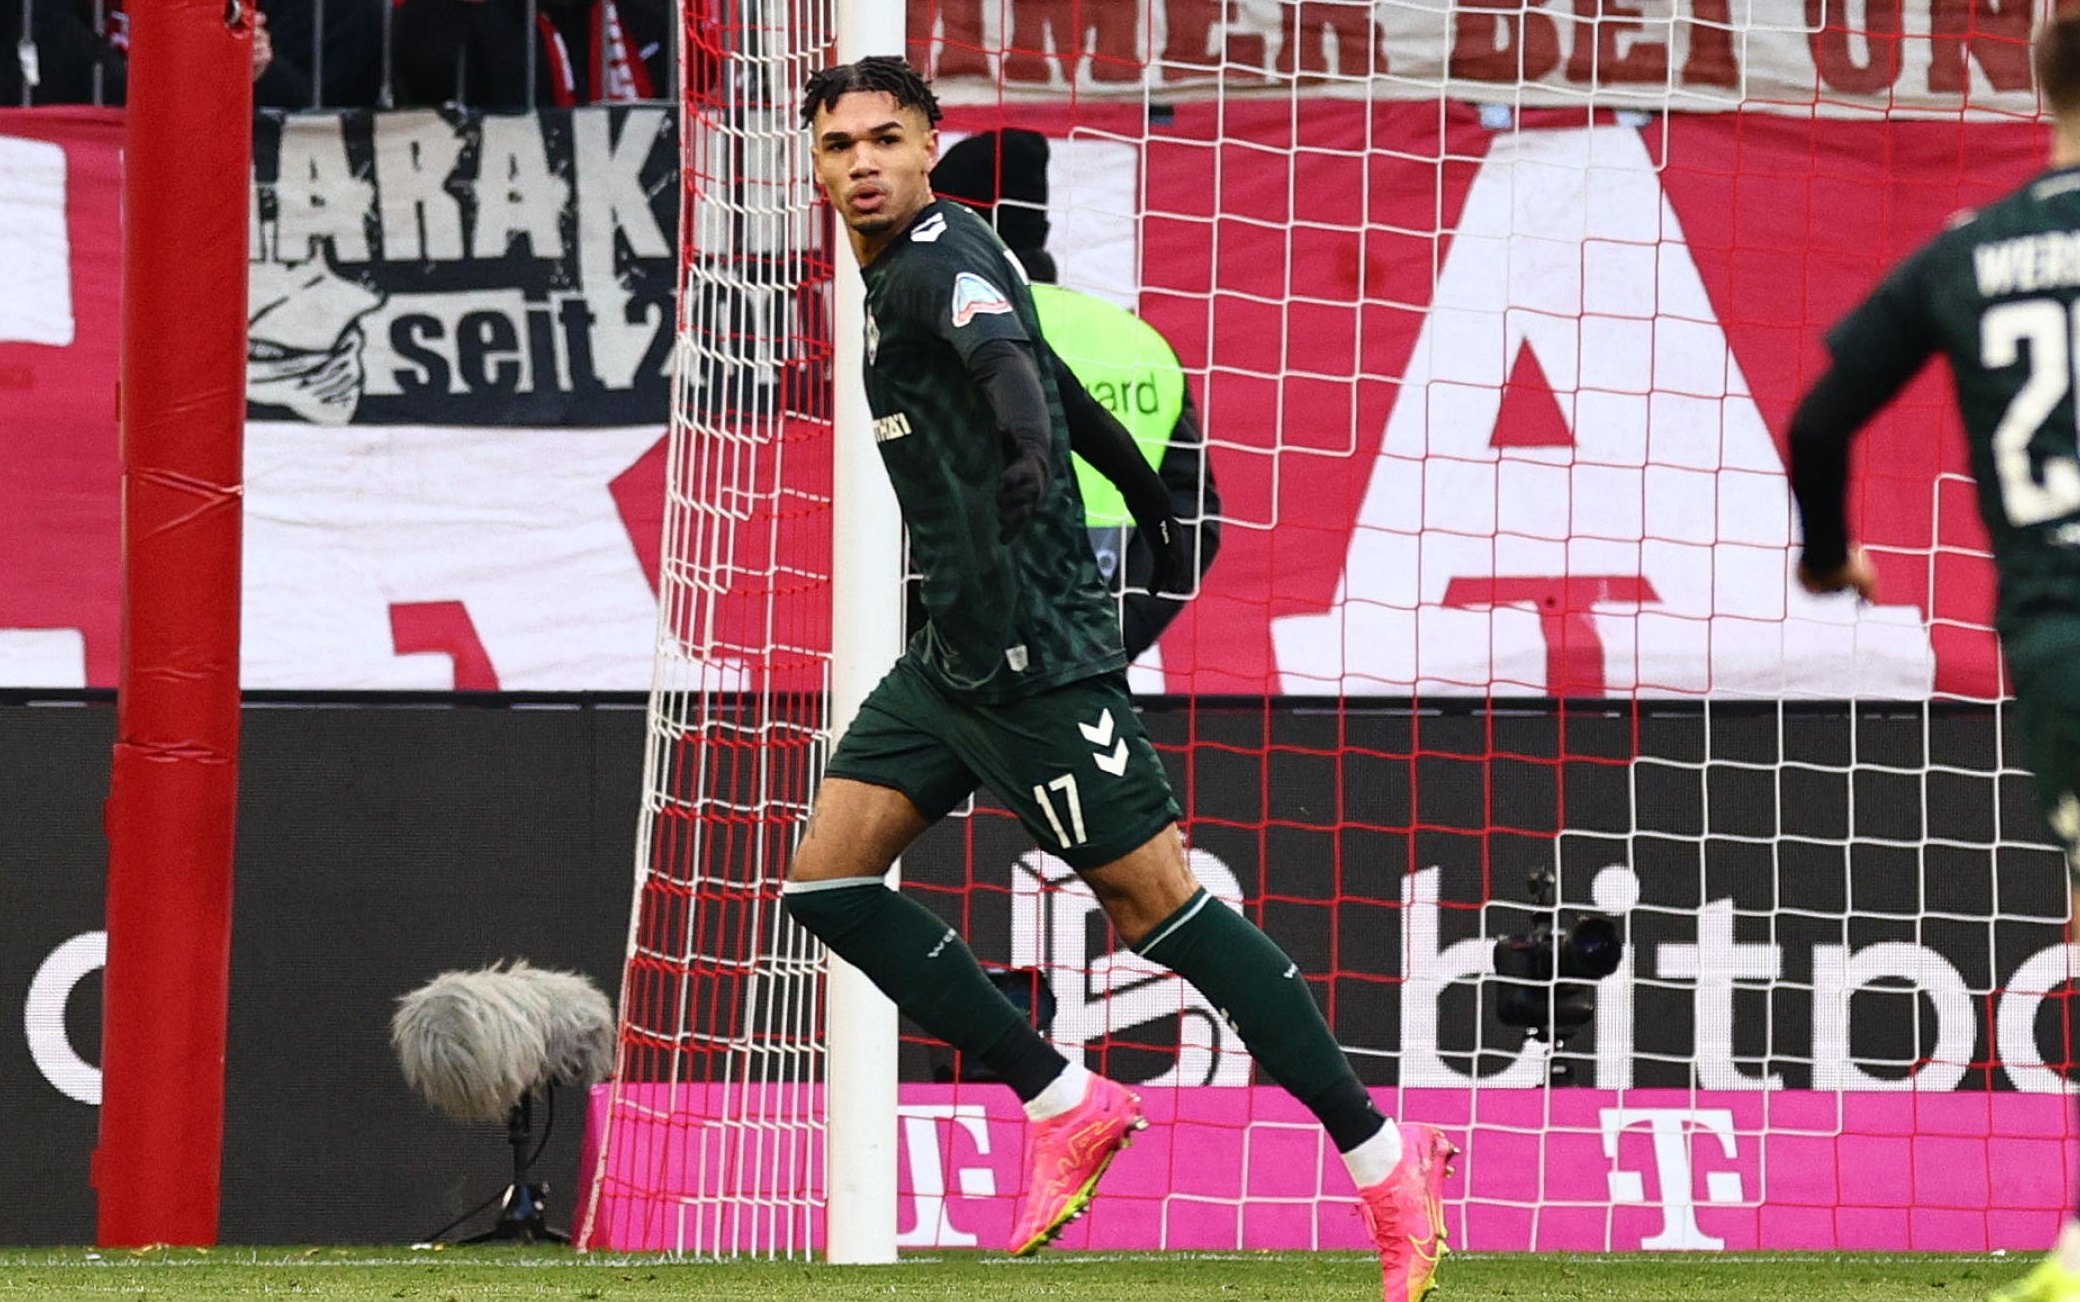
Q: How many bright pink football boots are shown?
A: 2